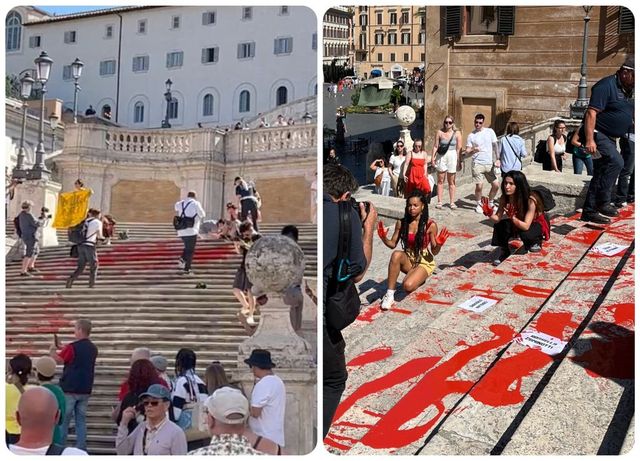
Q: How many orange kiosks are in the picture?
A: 0